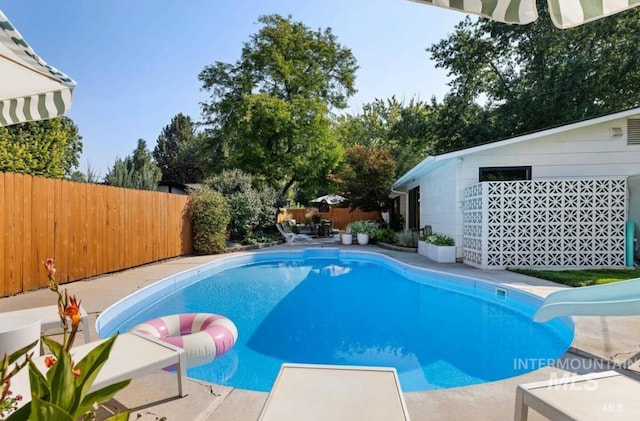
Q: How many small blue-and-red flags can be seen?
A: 0